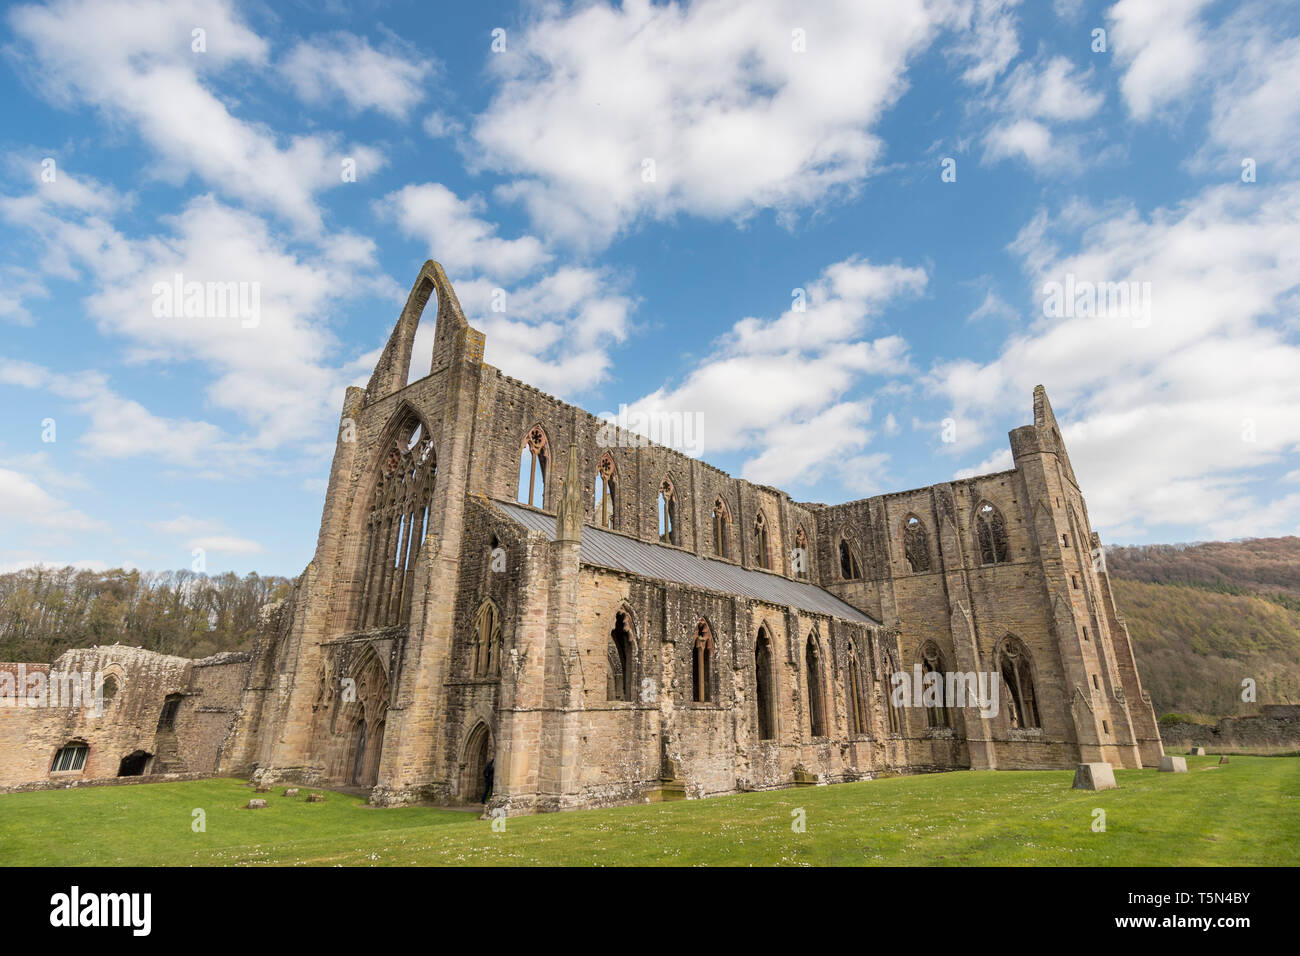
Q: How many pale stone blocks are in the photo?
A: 3